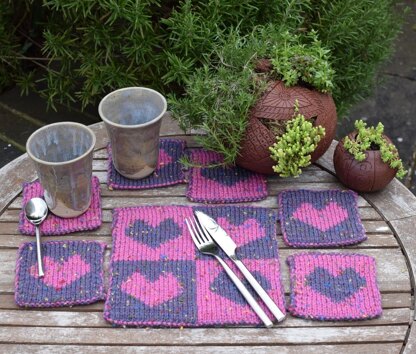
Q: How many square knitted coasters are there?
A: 6